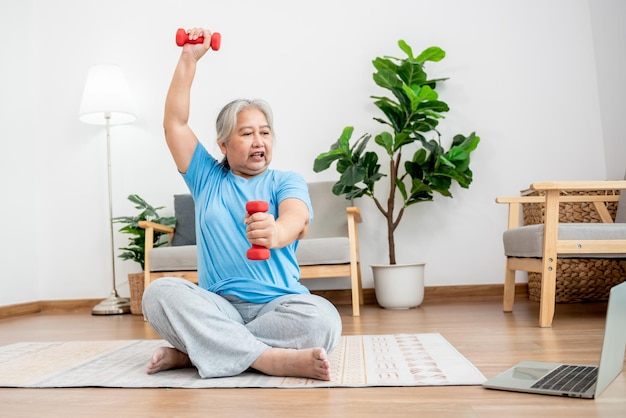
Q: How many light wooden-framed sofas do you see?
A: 2